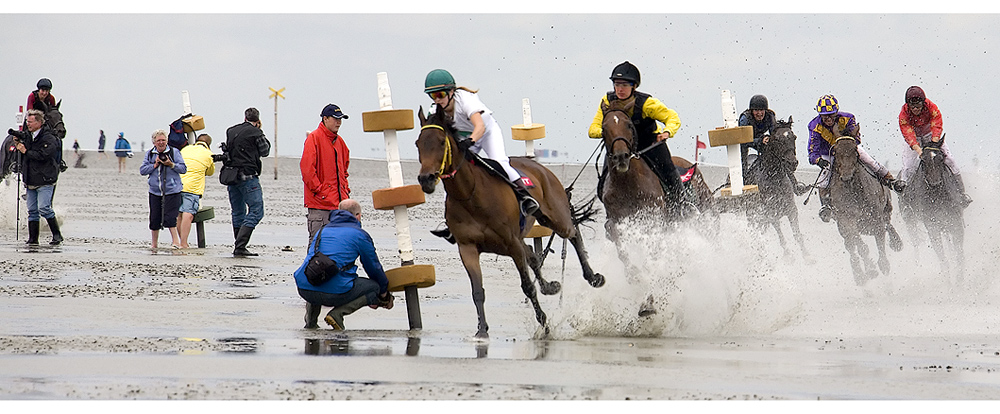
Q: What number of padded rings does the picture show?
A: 9